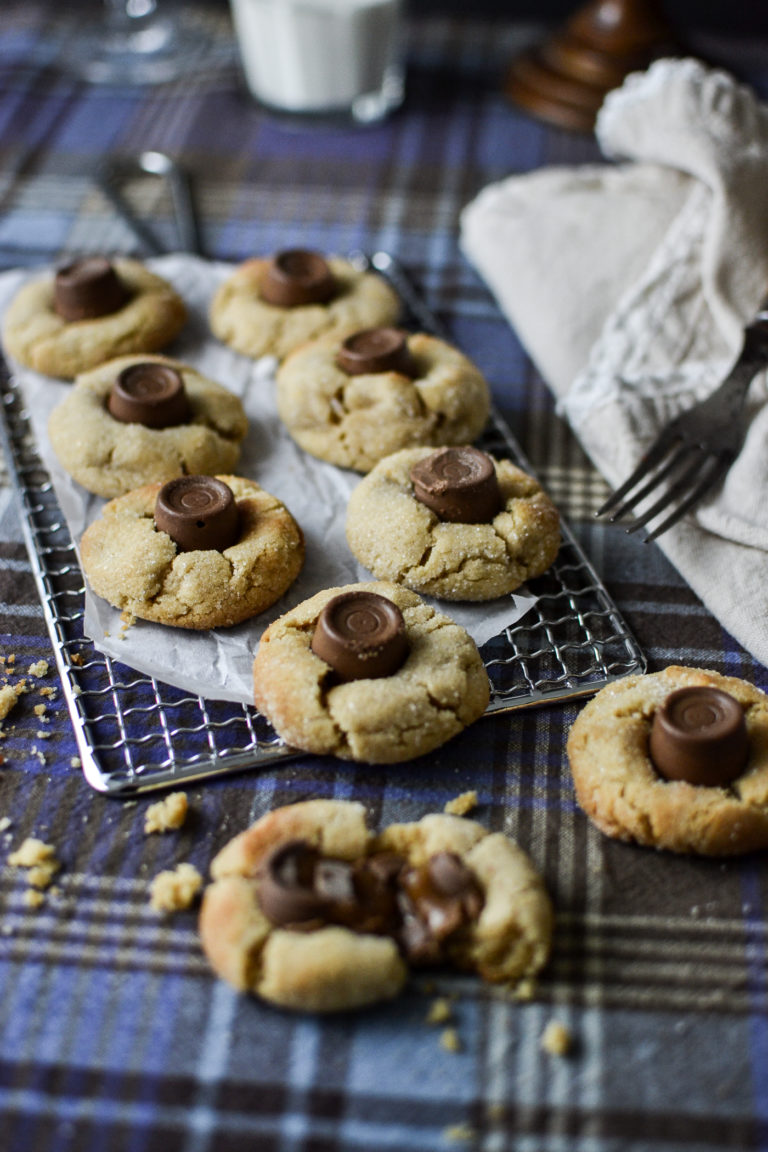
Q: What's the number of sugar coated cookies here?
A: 9